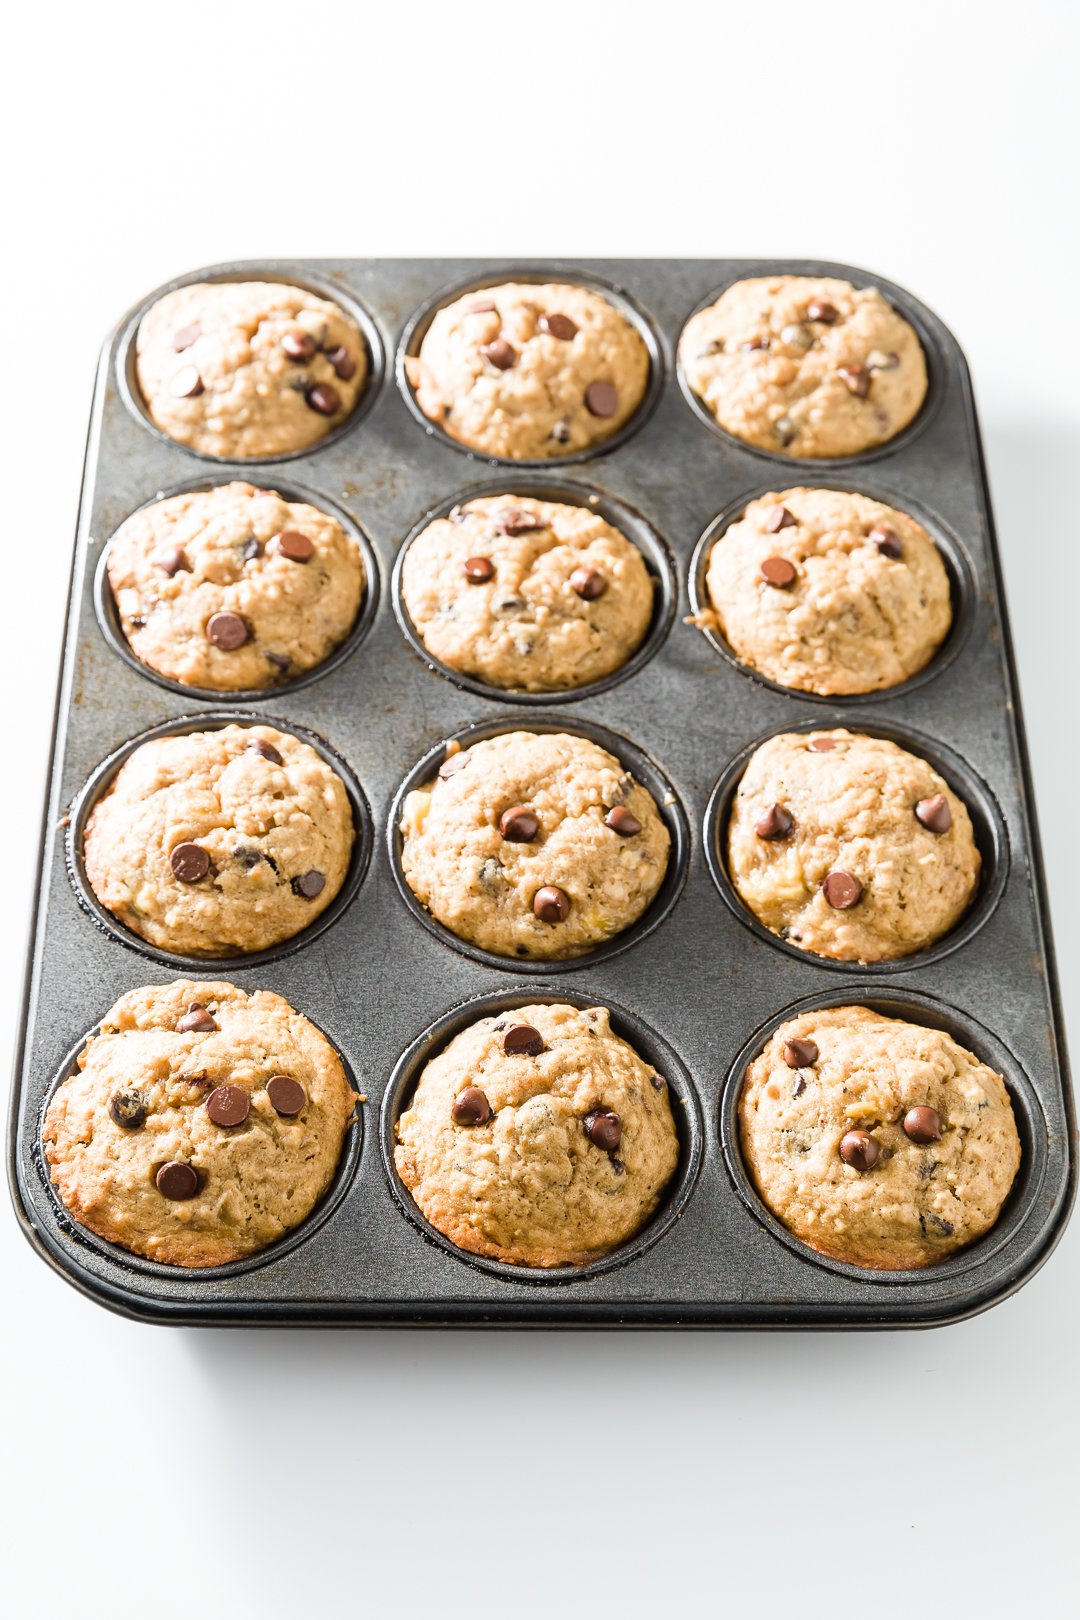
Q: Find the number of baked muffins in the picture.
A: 12